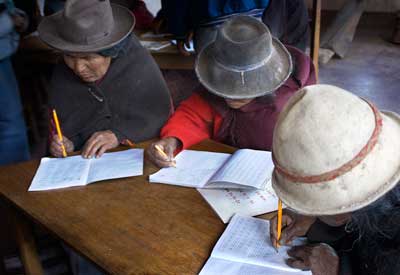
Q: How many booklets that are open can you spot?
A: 3